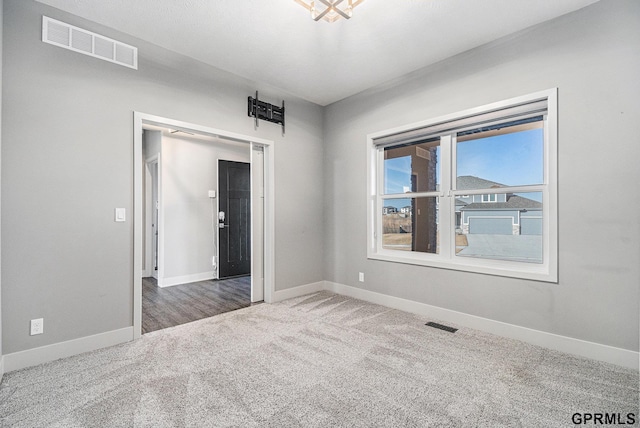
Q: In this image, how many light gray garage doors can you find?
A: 2